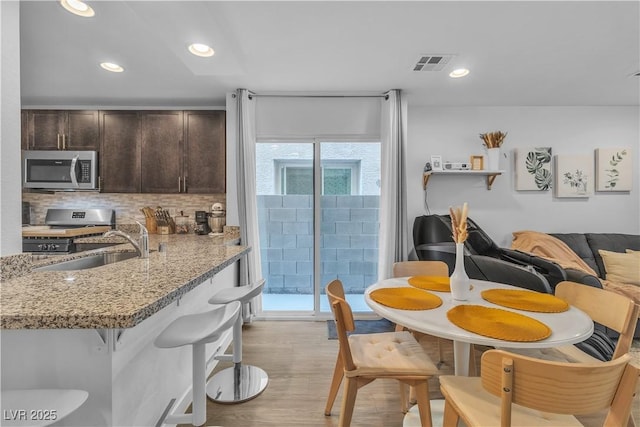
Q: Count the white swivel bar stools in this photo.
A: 3